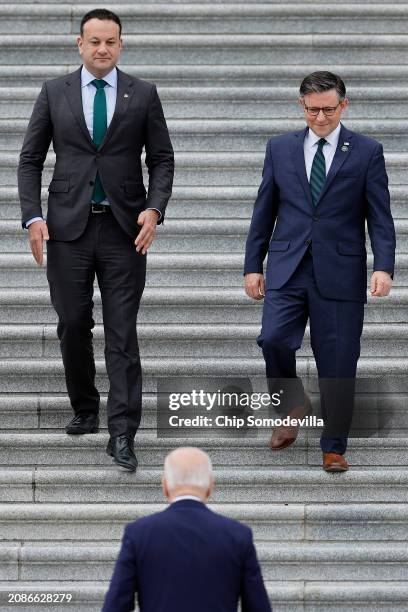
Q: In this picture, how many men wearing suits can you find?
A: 3